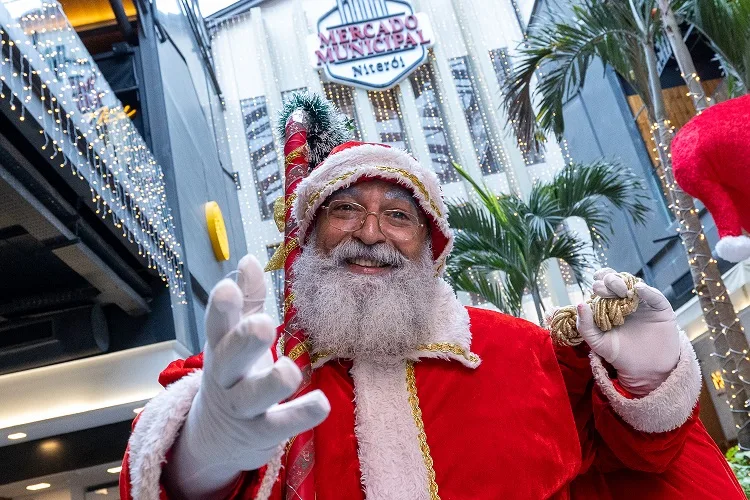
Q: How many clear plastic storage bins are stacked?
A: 0